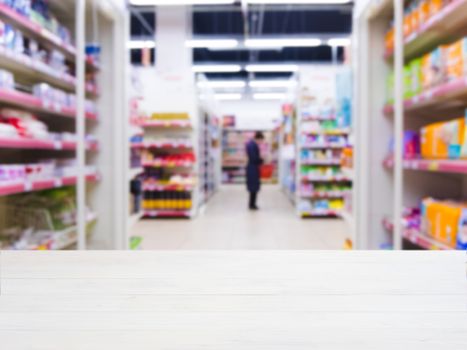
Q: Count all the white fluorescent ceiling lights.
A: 12